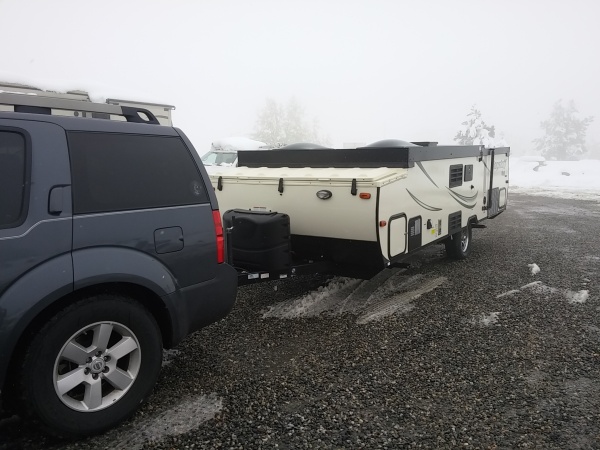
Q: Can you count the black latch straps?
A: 3